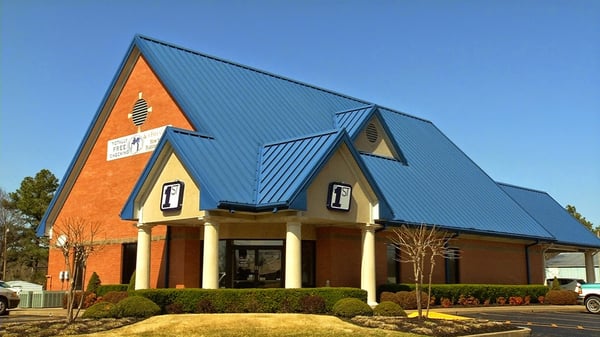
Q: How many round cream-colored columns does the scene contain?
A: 4